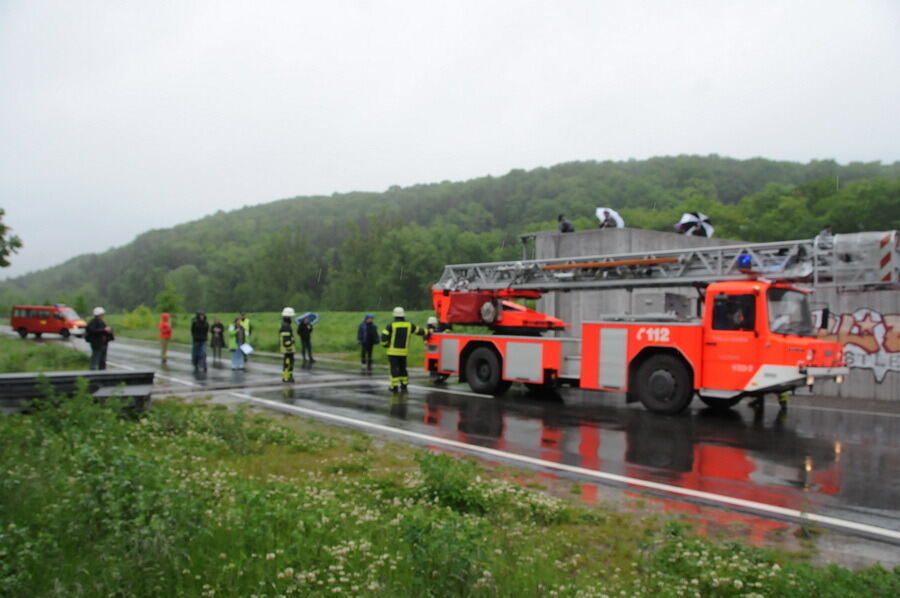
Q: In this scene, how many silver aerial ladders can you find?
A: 1